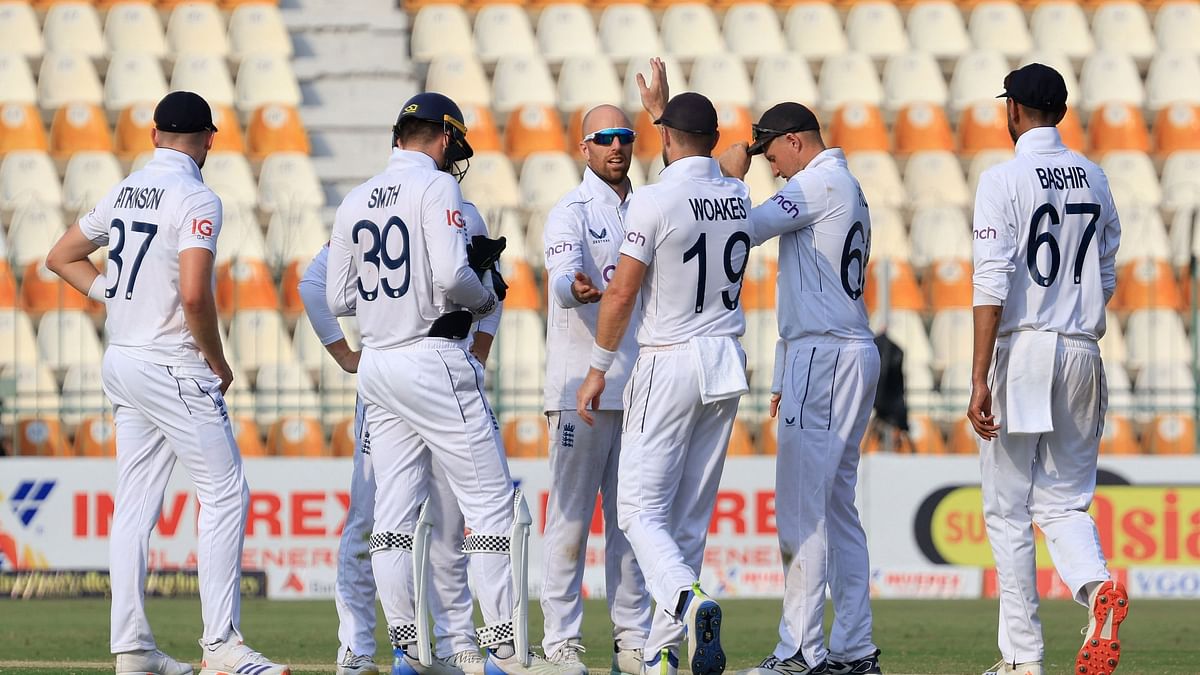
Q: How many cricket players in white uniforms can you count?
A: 7